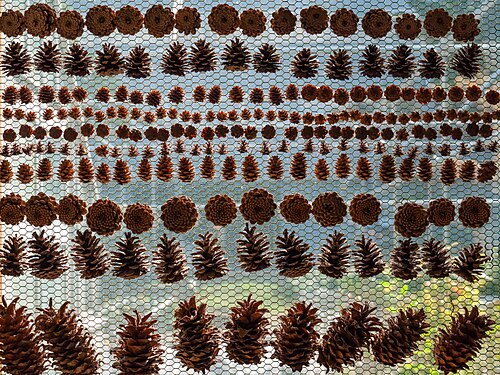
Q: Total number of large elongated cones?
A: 9